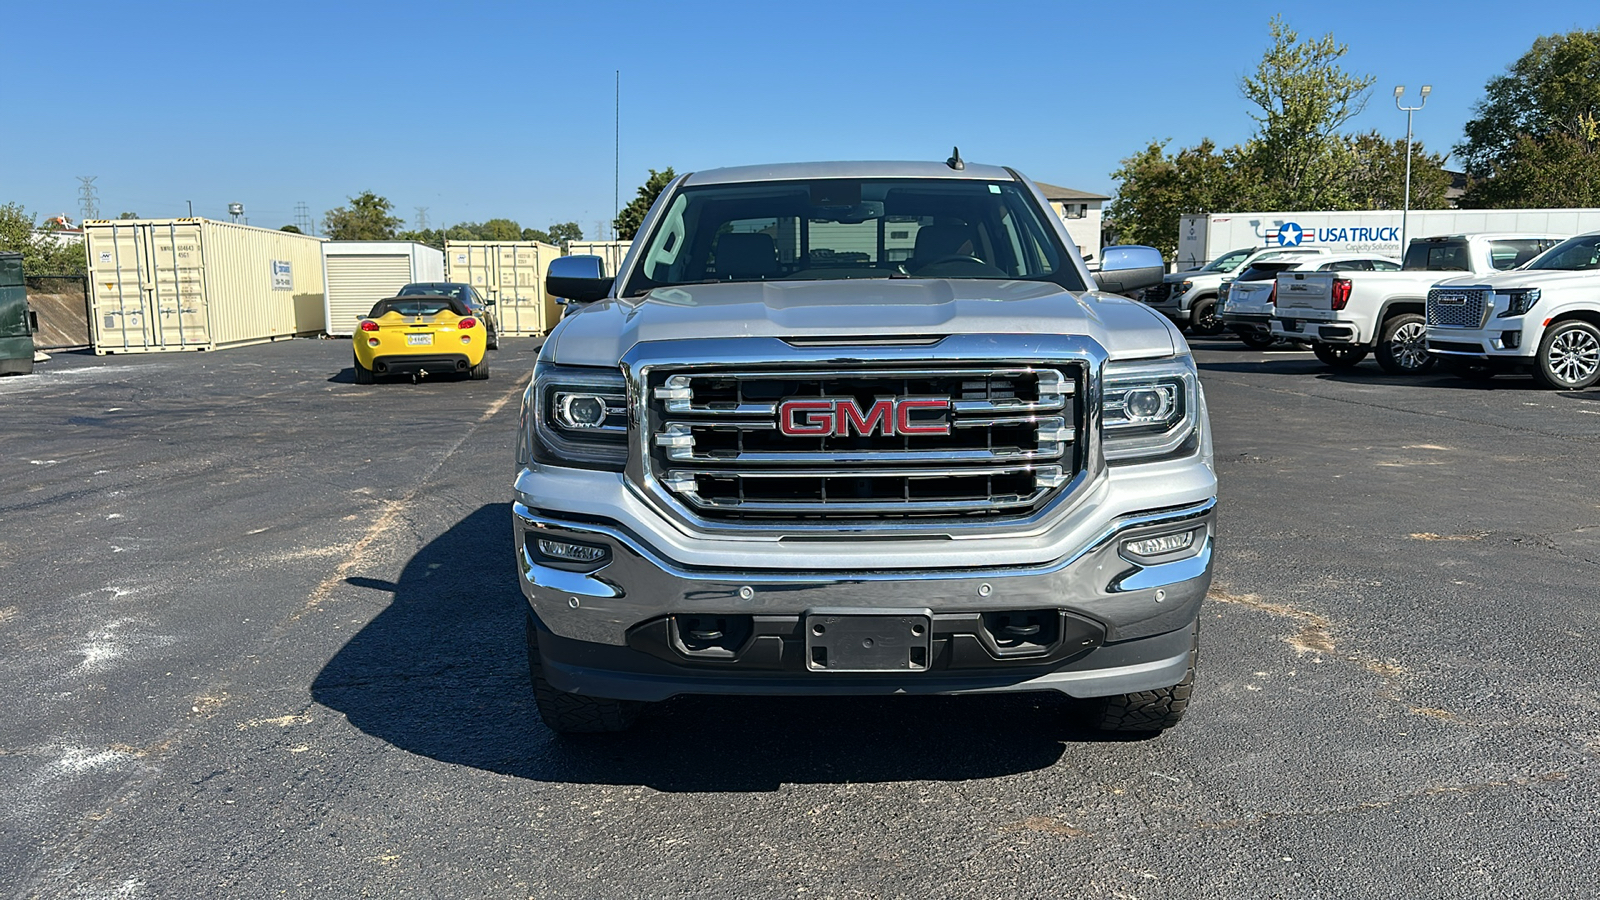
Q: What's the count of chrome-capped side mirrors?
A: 2